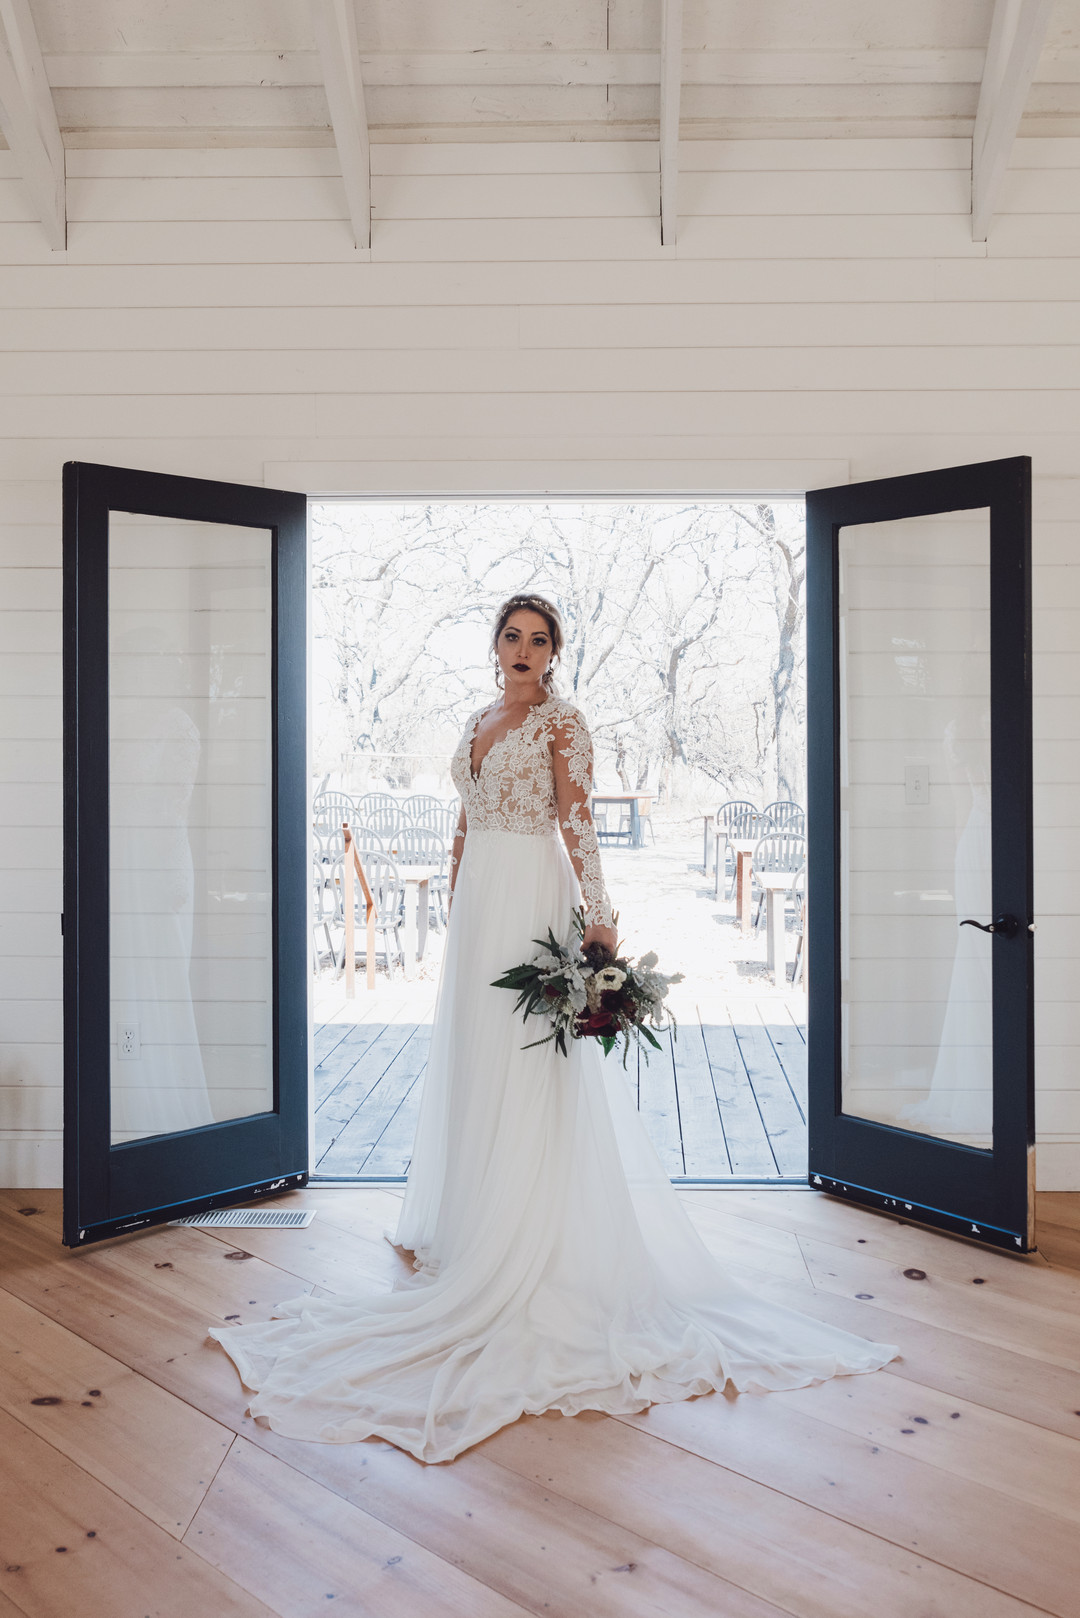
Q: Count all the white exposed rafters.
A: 4